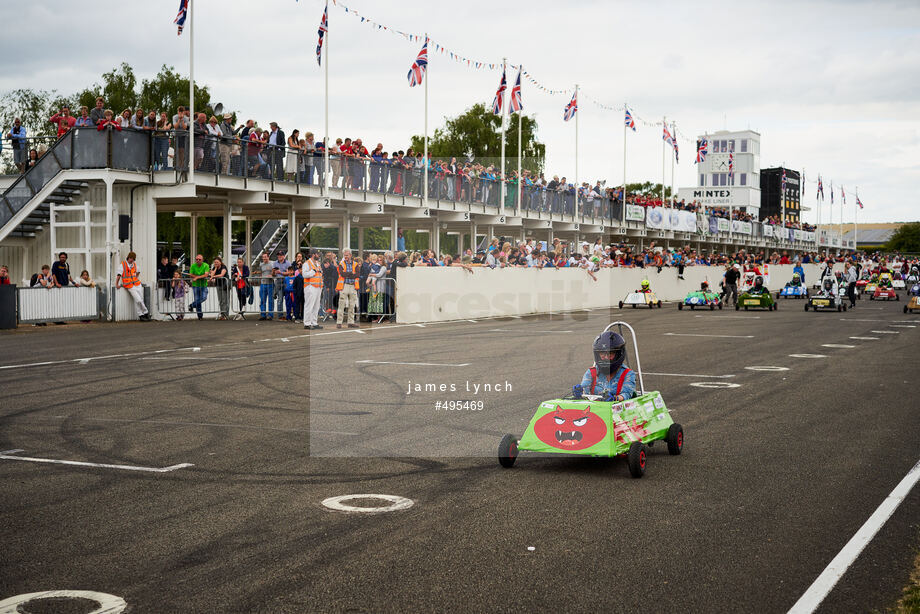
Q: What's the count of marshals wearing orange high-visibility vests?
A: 3